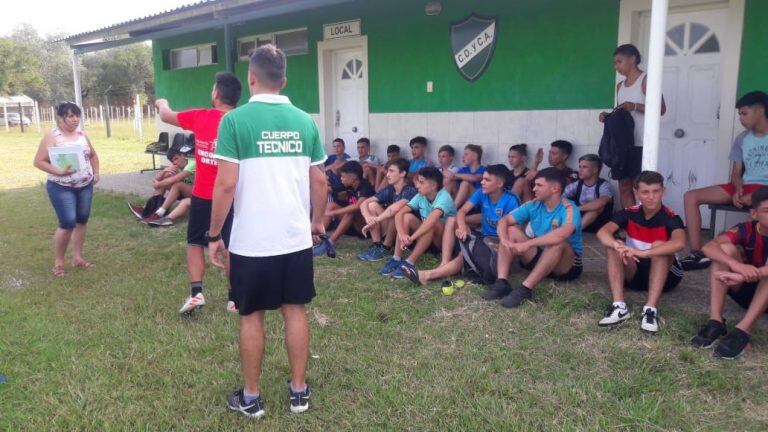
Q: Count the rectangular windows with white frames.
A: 2